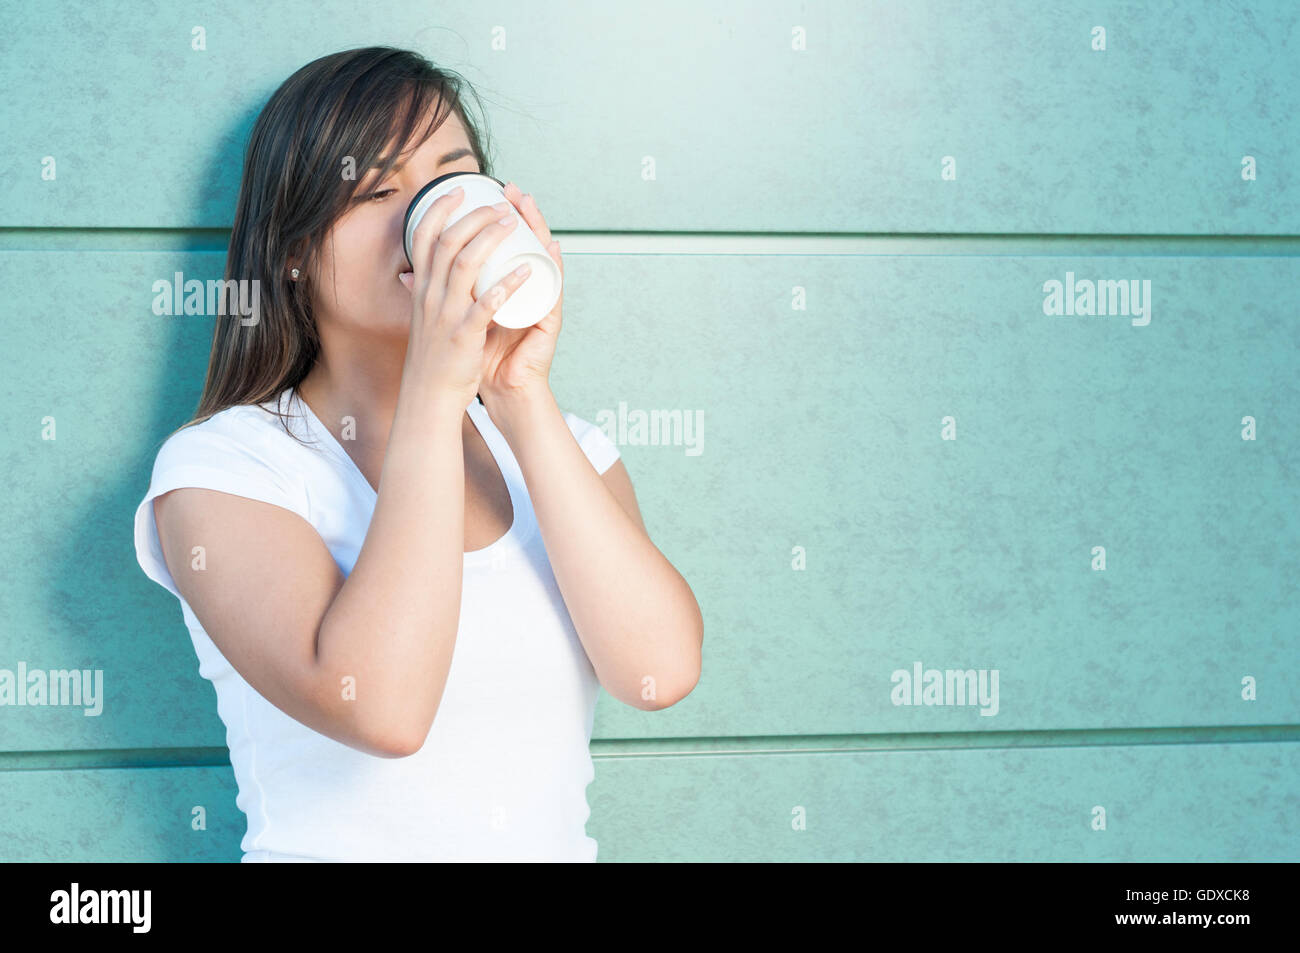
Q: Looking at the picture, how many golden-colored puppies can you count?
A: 0